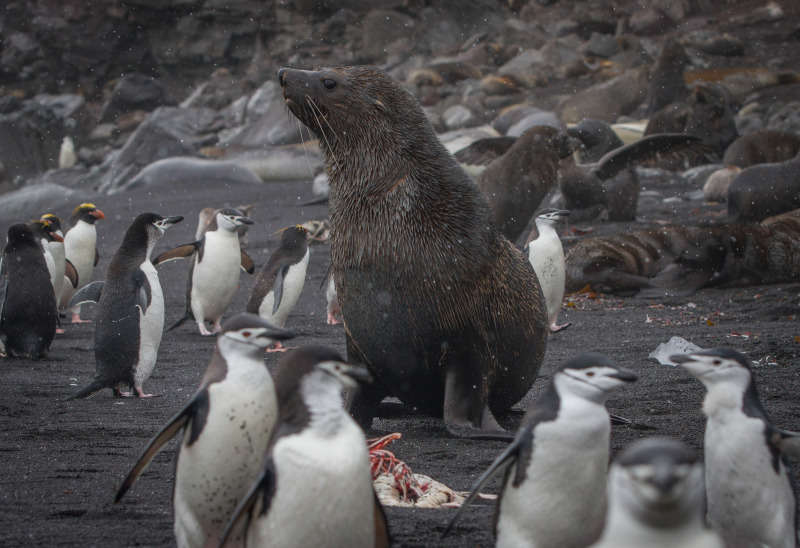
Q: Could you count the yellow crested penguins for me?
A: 4